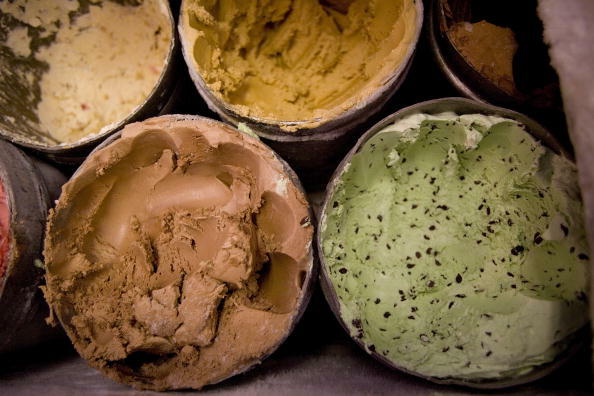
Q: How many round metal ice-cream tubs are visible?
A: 6